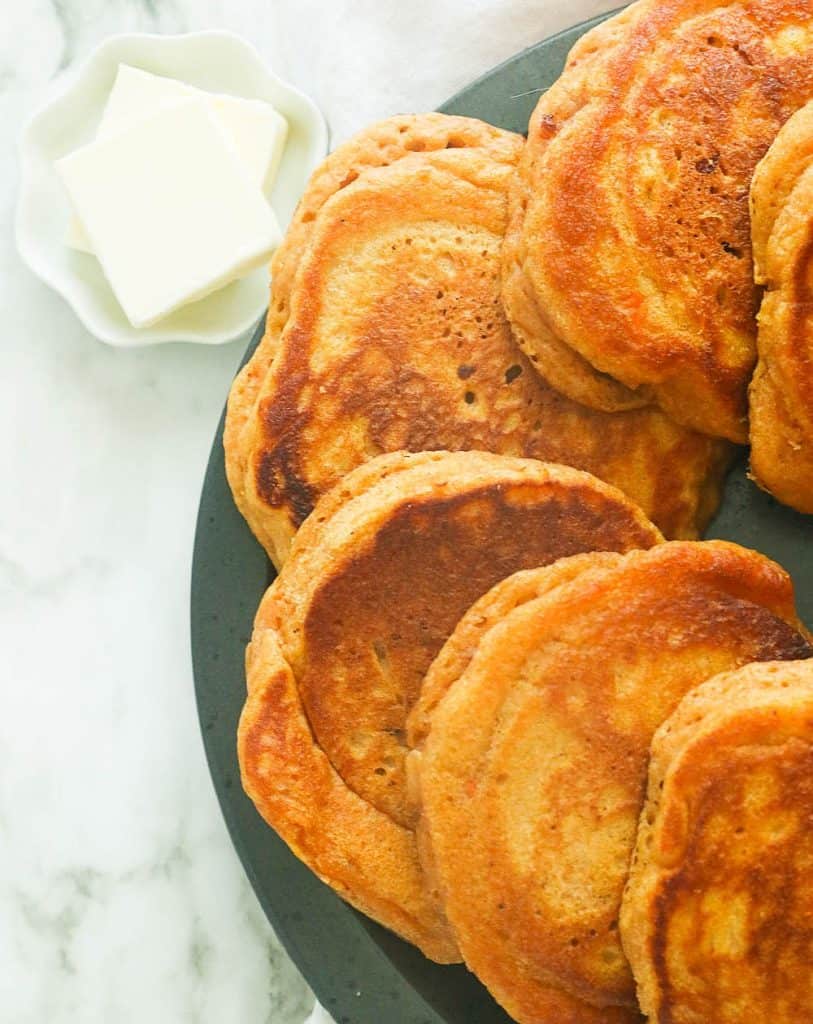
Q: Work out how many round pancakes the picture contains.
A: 6